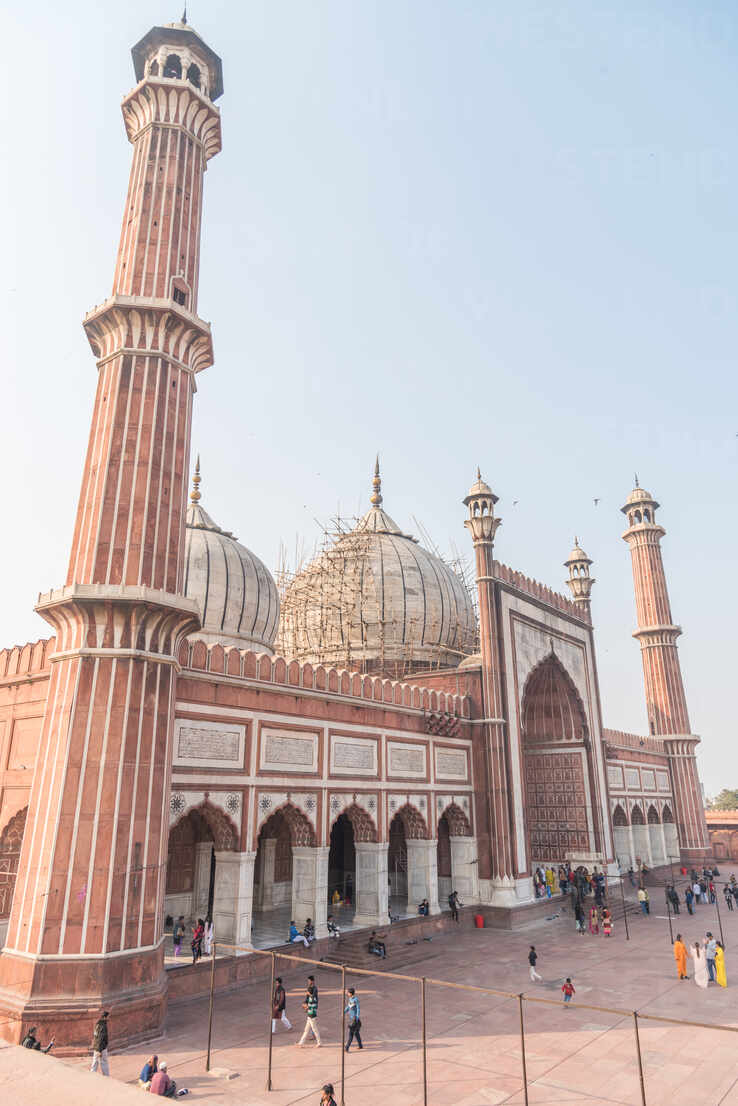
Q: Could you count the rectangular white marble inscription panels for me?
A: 9